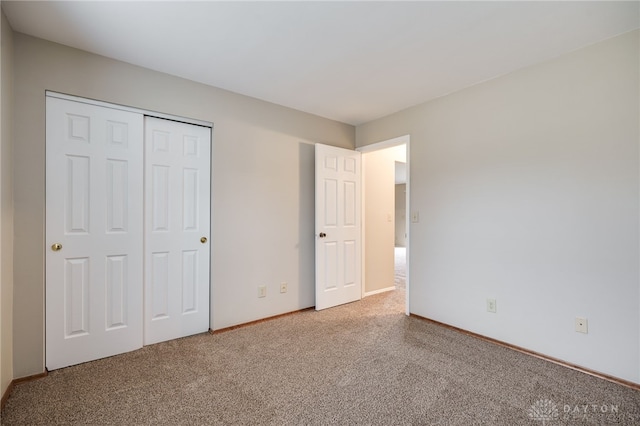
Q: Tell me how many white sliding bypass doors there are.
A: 2